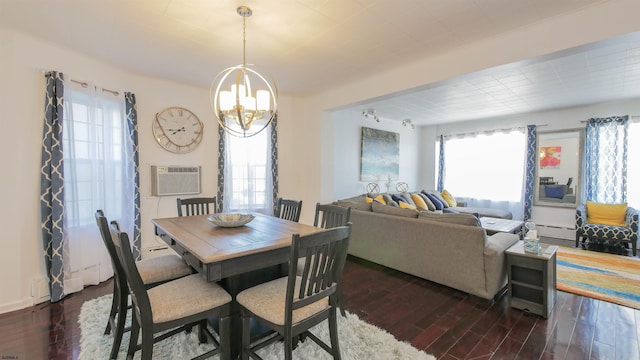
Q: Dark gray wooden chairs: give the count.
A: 6